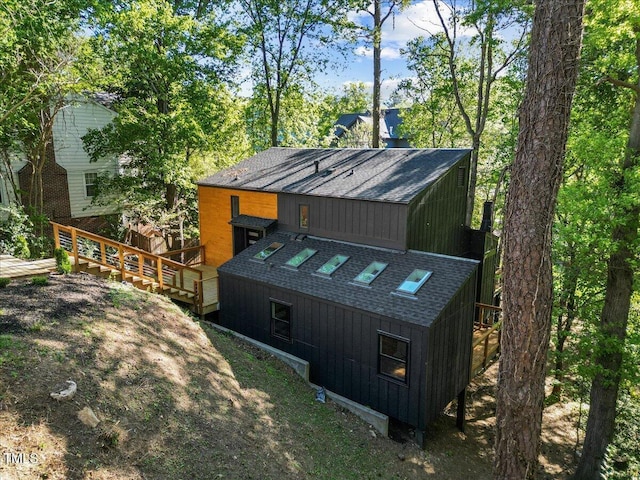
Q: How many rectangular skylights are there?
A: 5